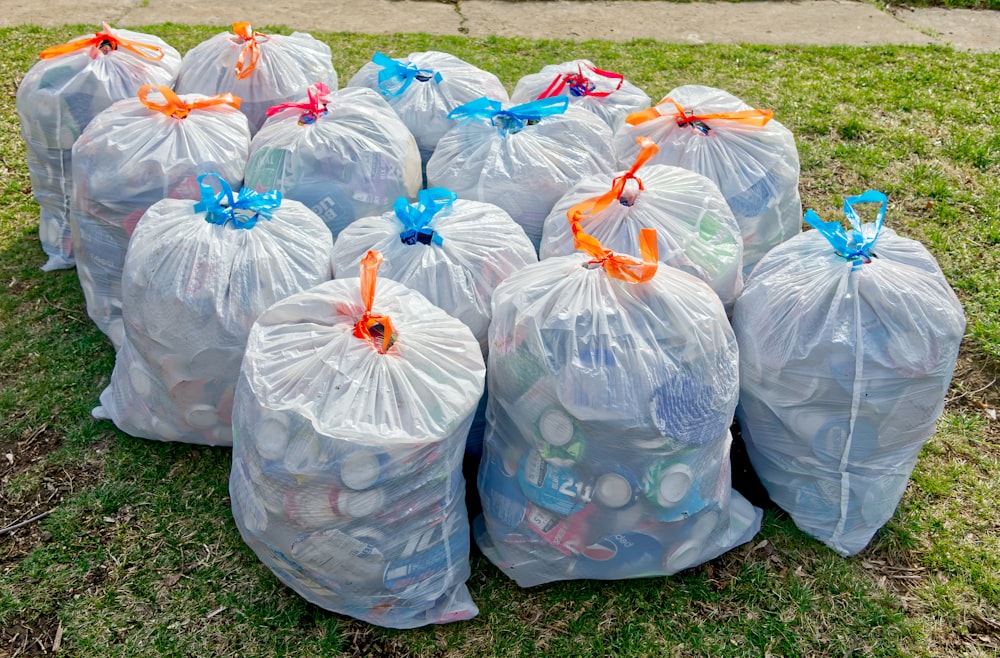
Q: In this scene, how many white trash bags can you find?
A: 14